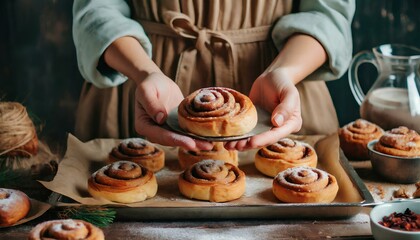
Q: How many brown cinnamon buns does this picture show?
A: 11